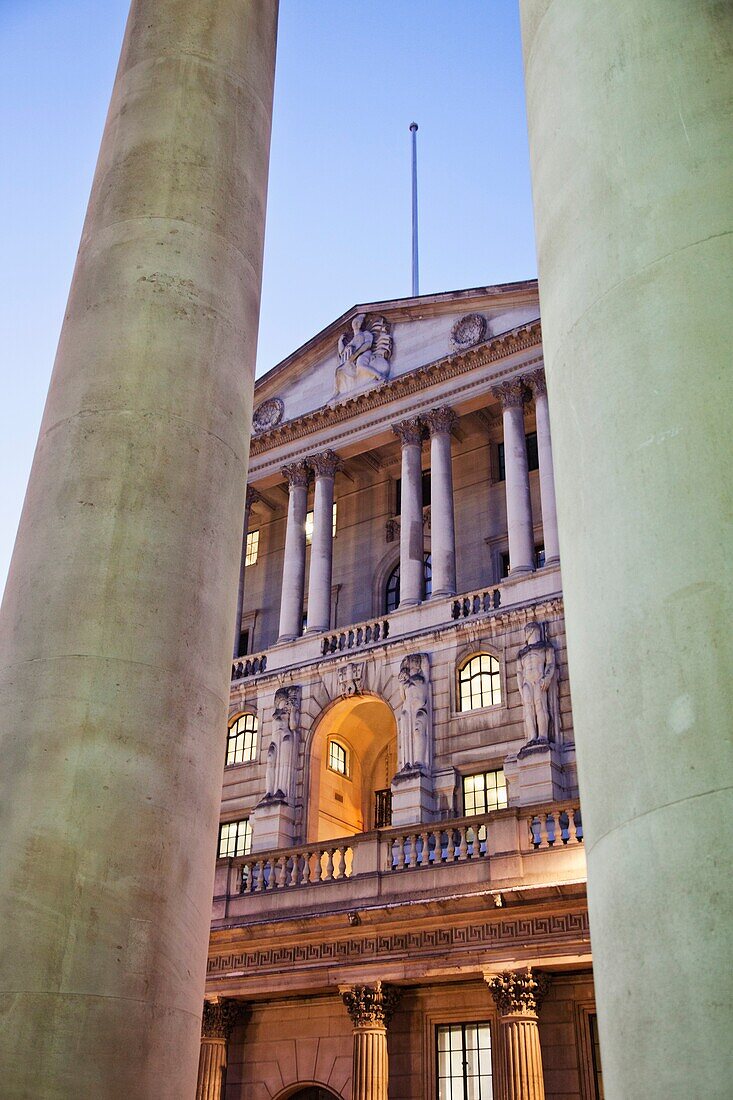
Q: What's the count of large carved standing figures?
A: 3